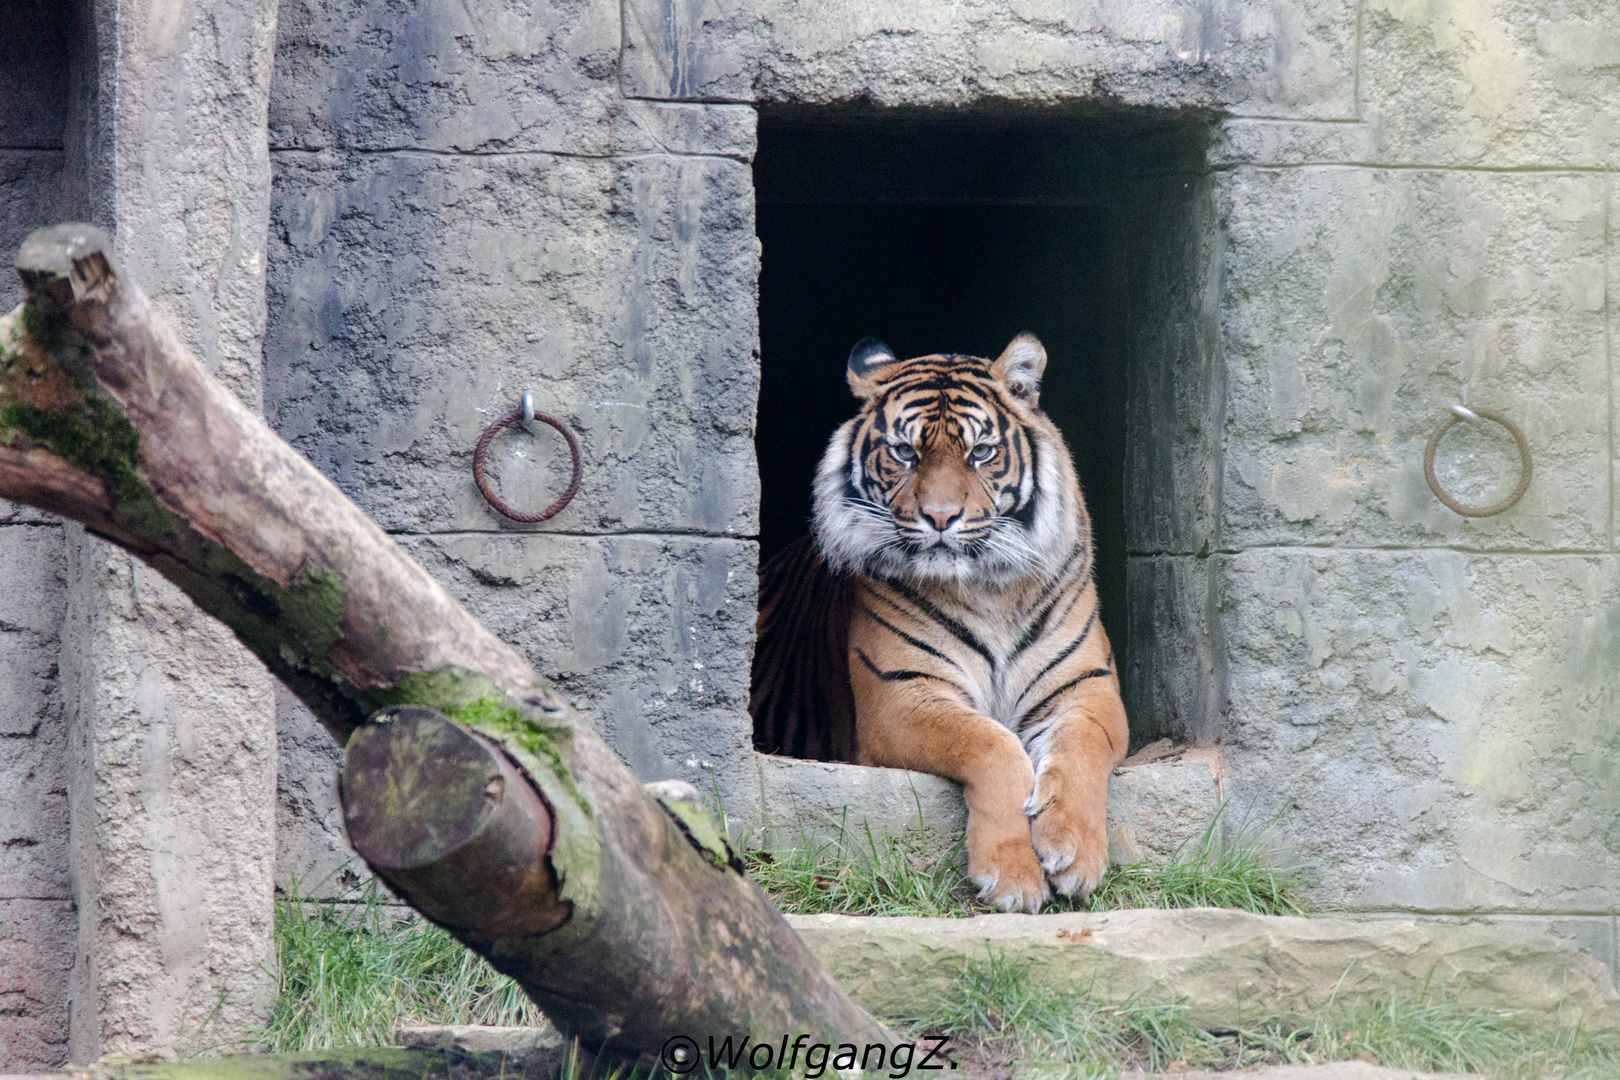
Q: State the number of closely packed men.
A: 0